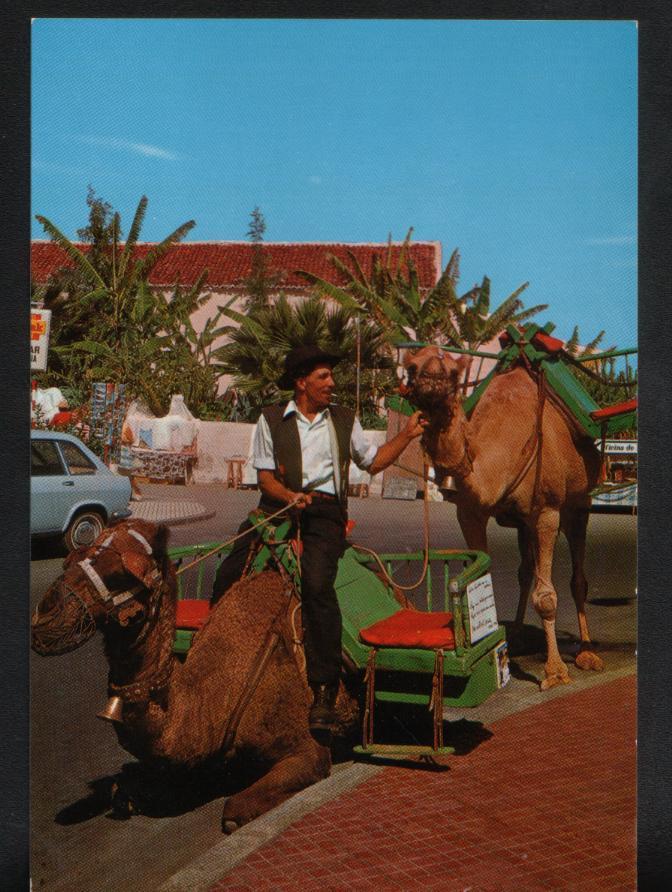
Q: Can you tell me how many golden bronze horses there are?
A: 0